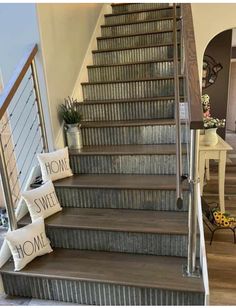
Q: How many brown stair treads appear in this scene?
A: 13